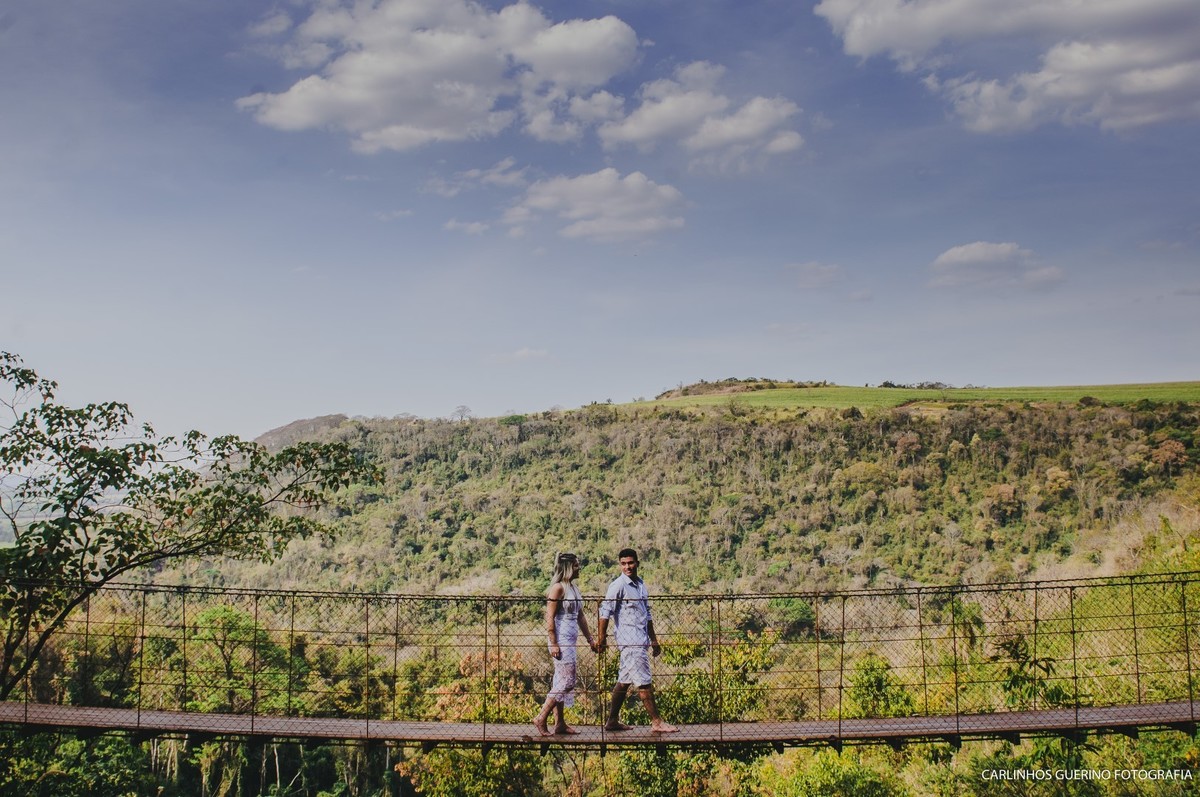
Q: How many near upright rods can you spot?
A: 11